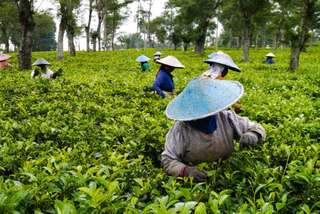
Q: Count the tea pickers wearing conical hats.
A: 8